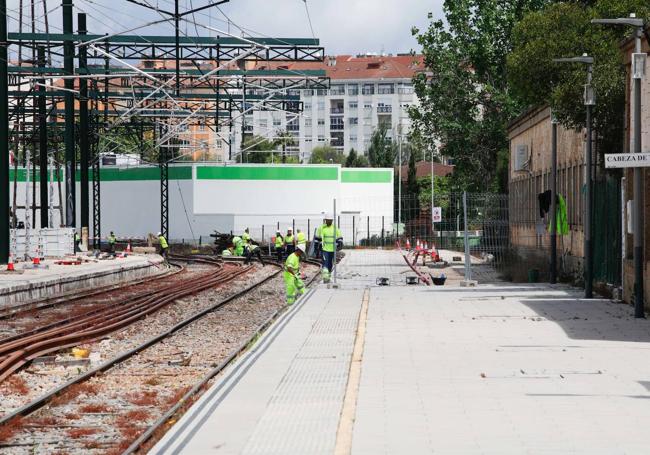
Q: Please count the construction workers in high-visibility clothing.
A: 12